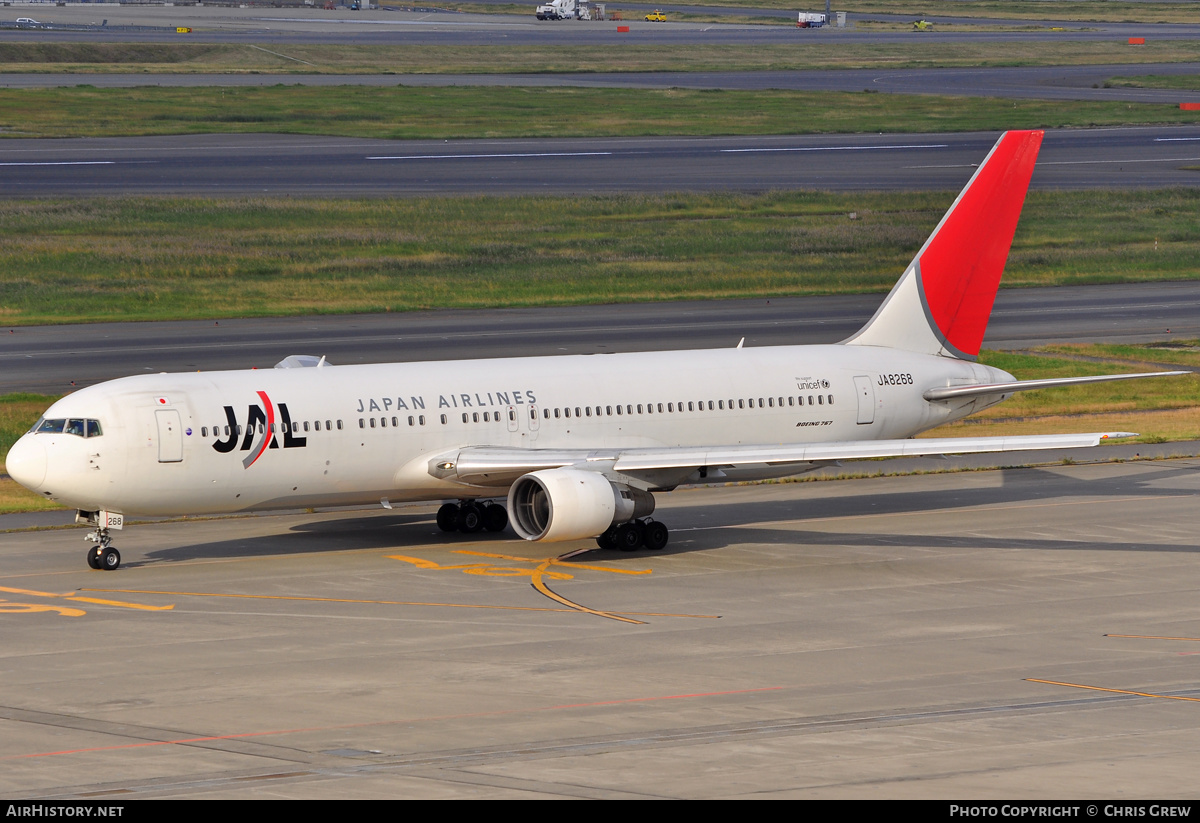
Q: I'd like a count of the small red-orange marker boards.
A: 3